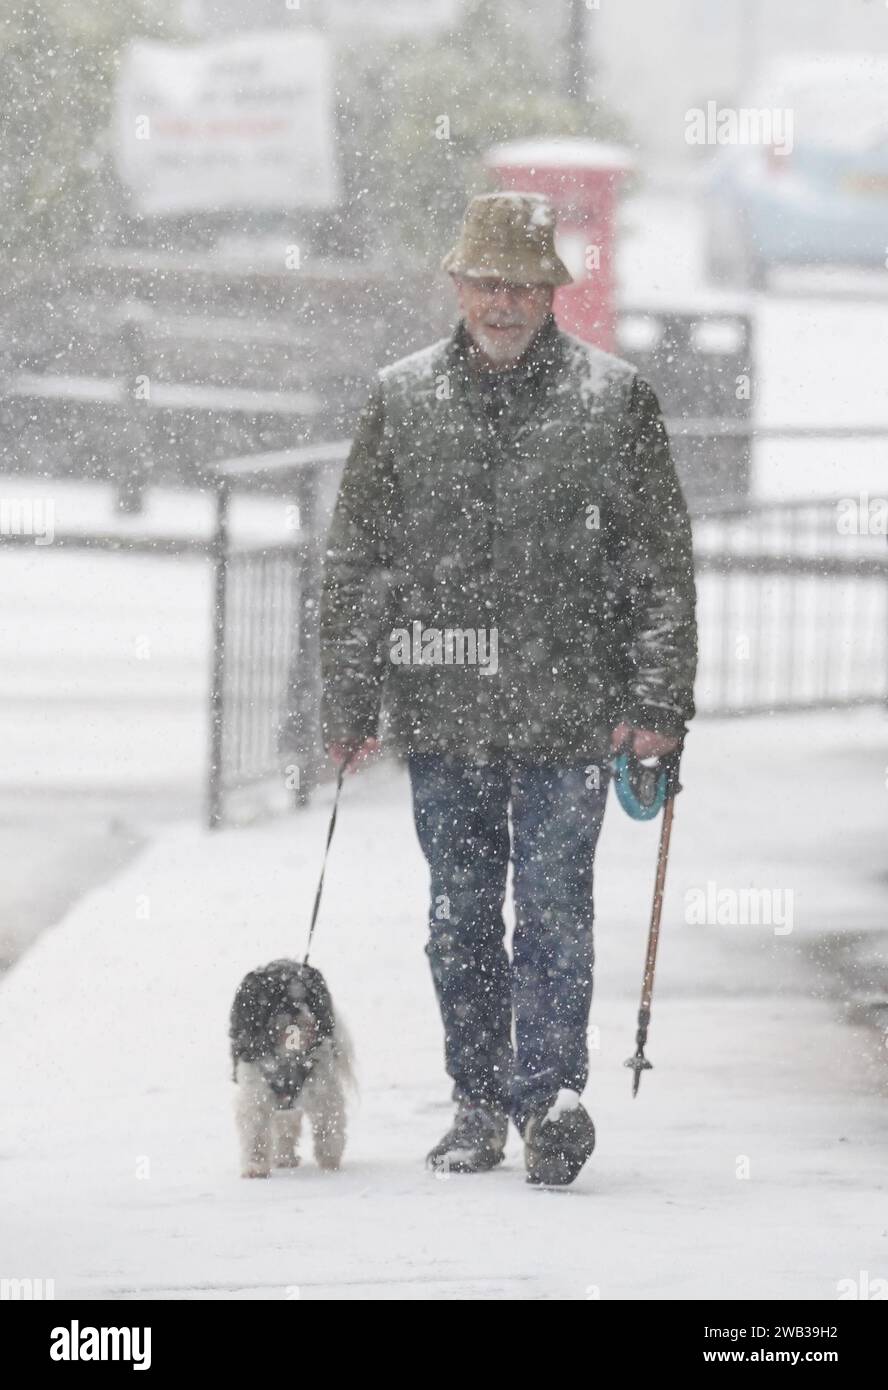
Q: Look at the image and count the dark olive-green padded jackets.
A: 1